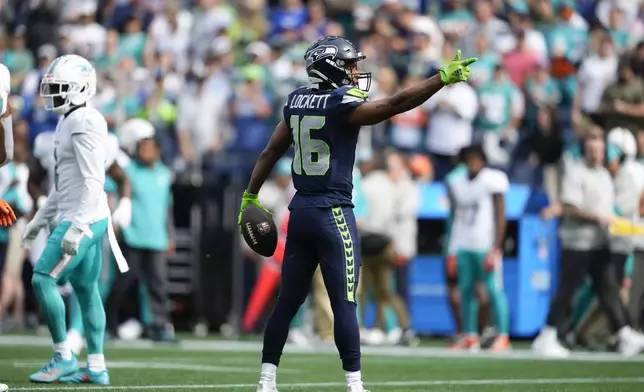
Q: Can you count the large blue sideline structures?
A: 1